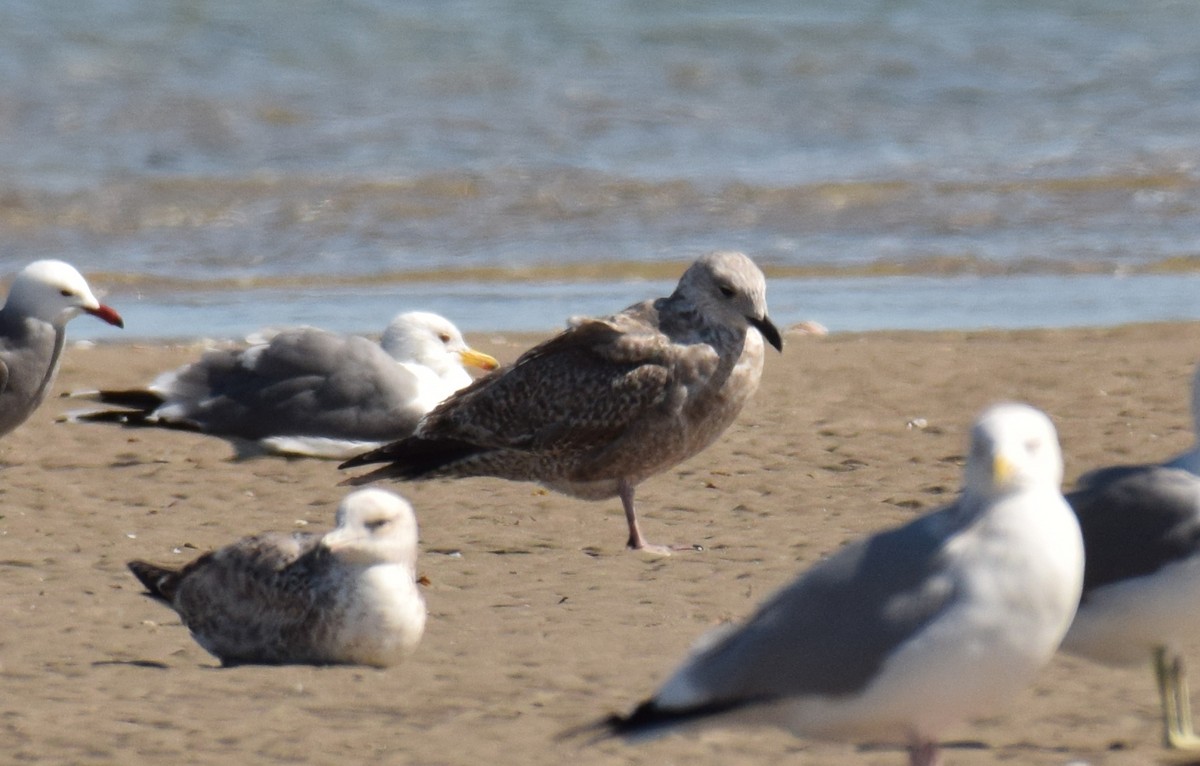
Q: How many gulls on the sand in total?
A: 6